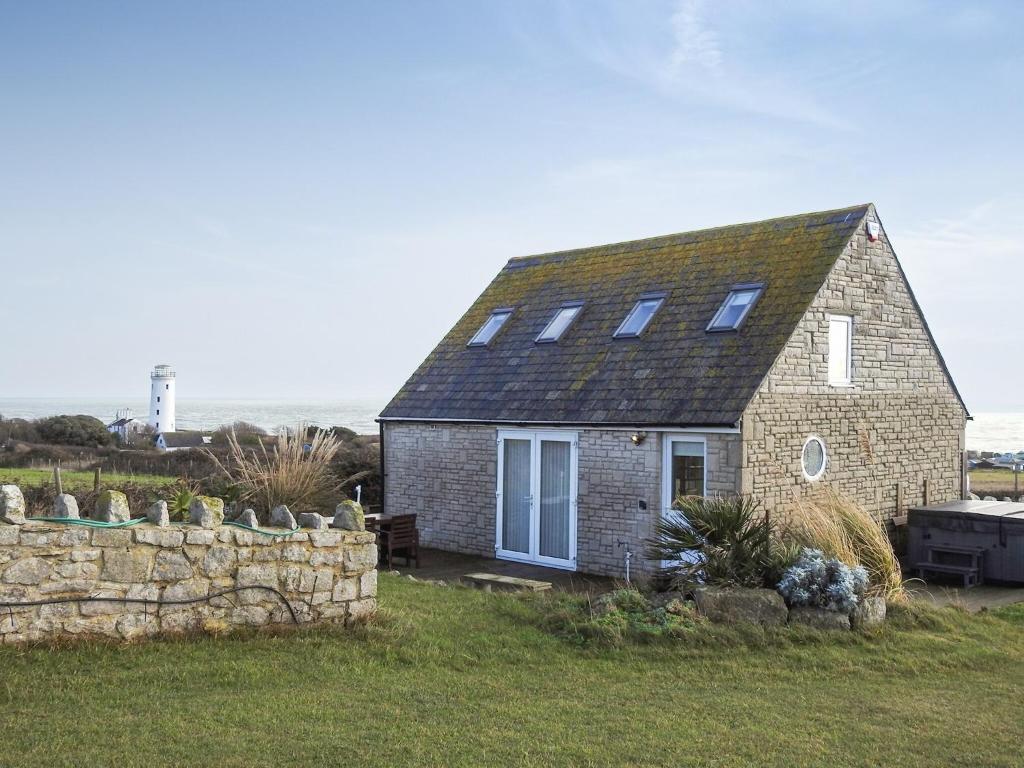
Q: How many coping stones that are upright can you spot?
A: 9